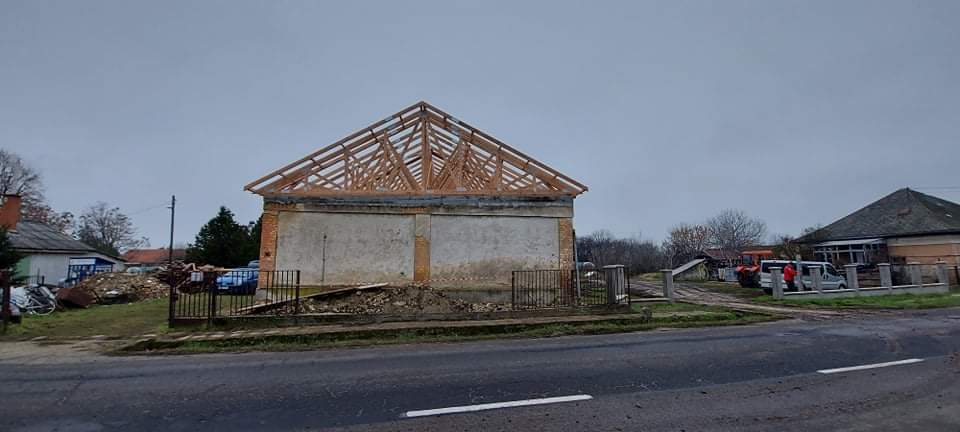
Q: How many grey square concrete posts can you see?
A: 8